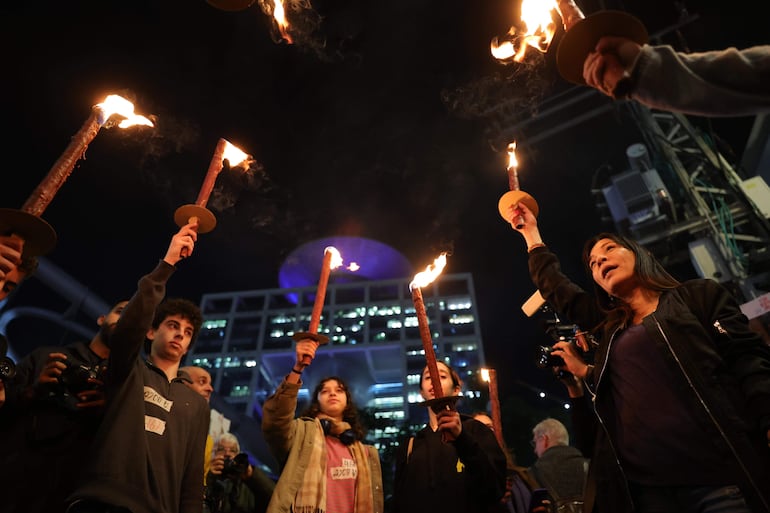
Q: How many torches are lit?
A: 8